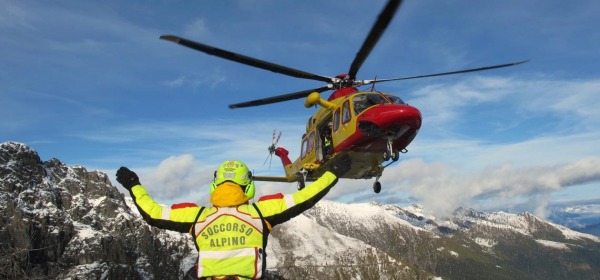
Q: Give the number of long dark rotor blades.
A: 4